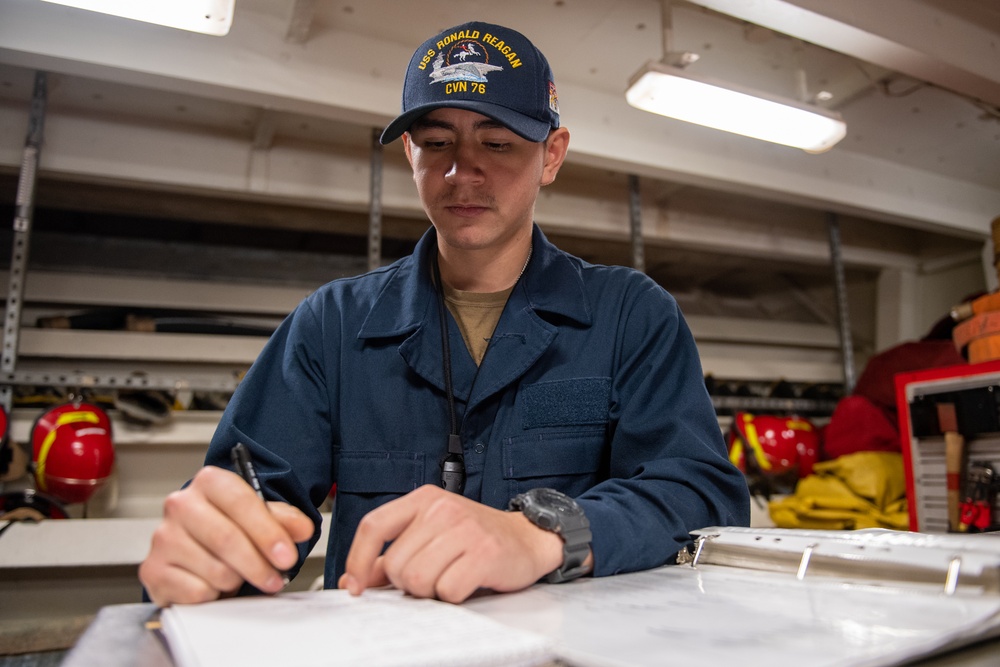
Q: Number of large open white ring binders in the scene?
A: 1